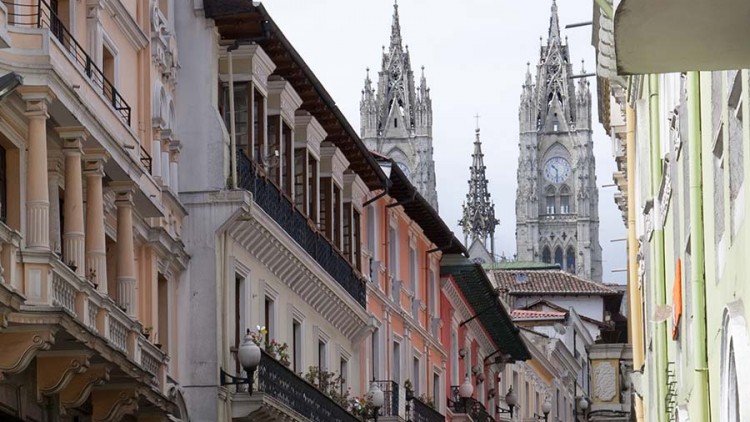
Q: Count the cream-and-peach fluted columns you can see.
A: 4